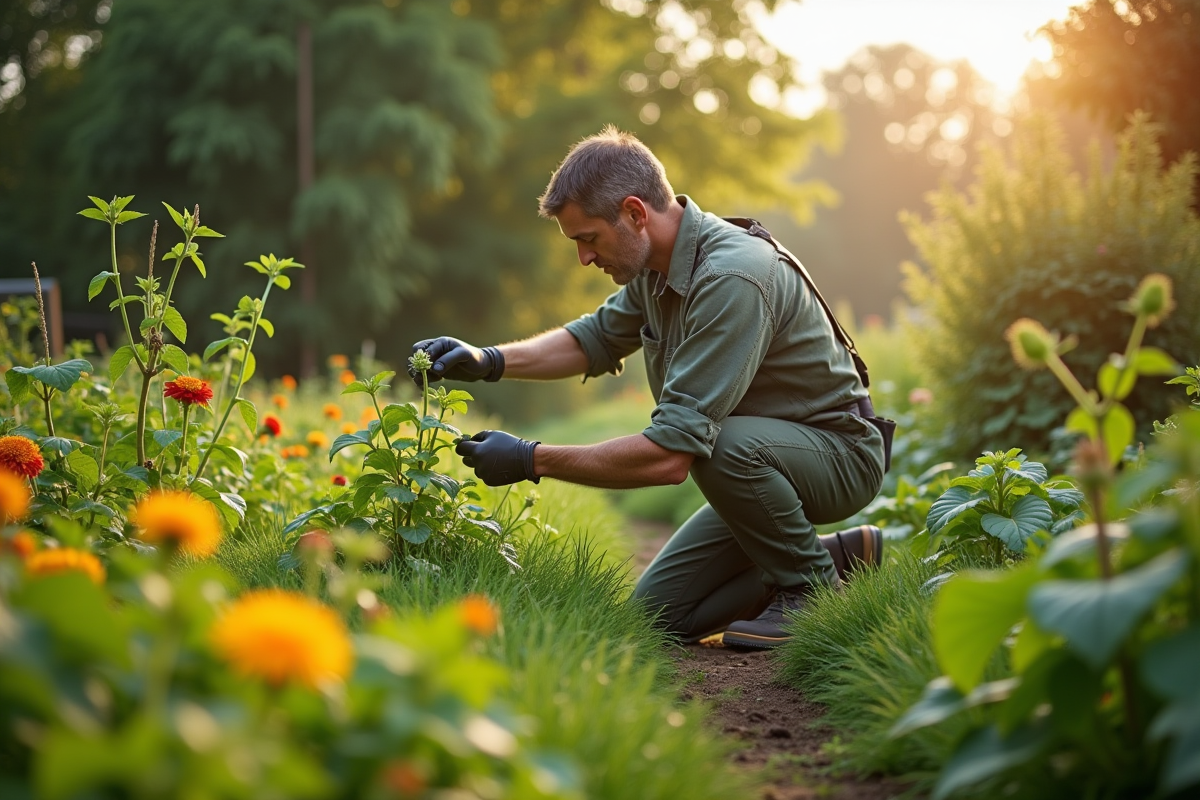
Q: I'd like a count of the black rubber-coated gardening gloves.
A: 2